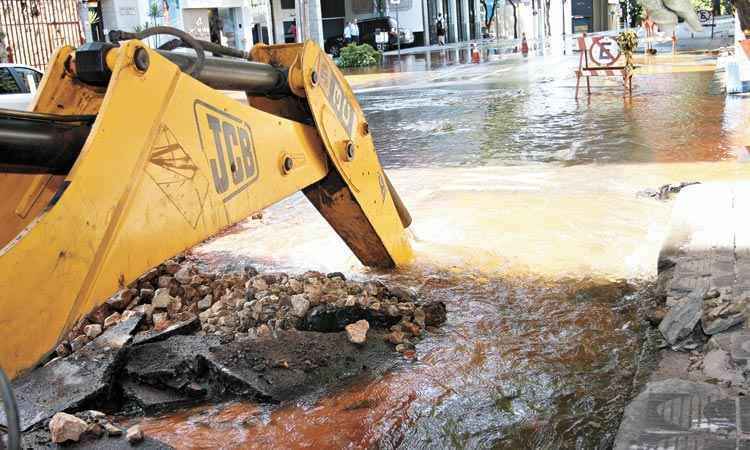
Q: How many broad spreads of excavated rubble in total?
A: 1